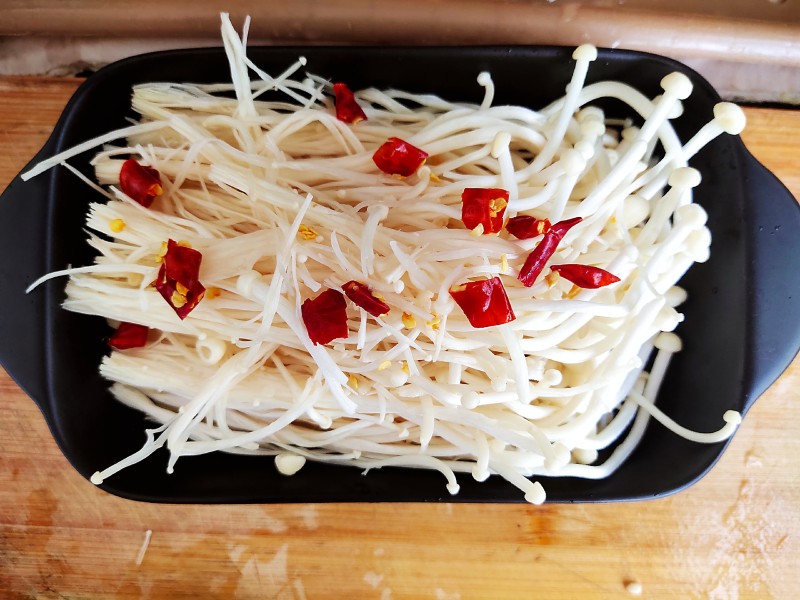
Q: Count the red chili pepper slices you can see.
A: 12